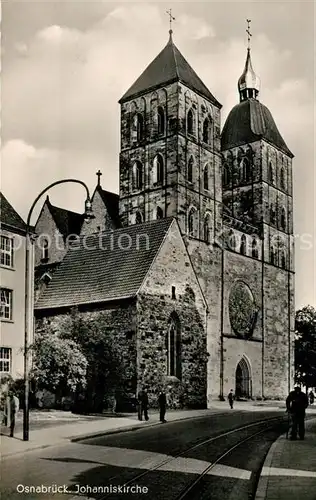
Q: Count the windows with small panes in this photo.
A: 3